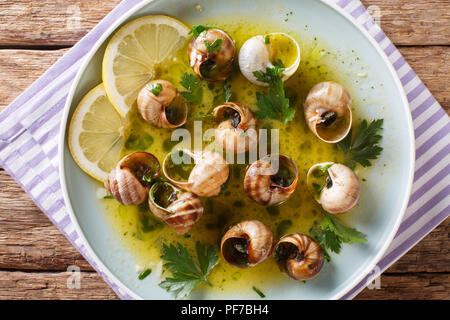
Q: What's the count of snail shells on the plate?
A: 12